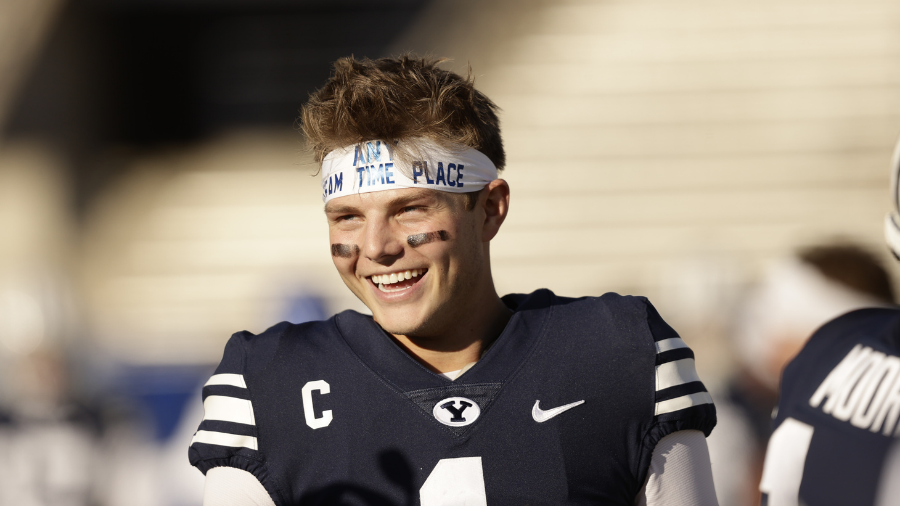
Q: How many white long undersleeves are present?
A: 2